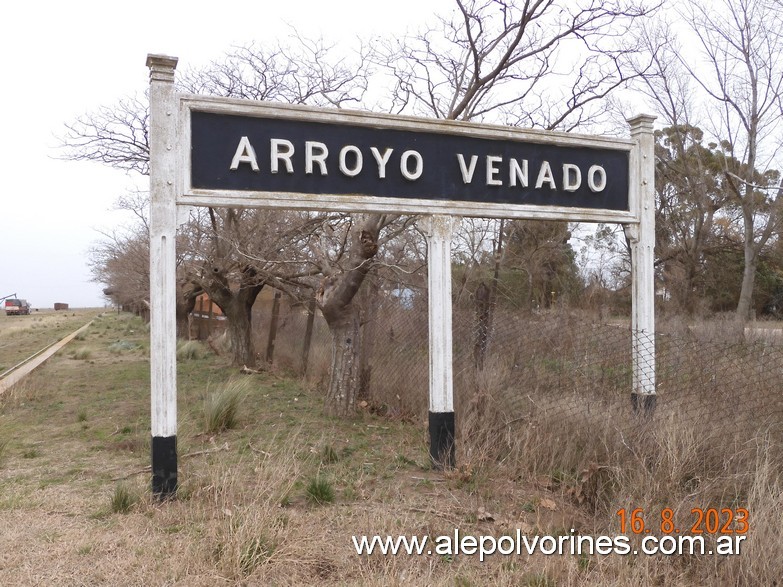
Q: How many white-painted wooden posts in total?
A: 3